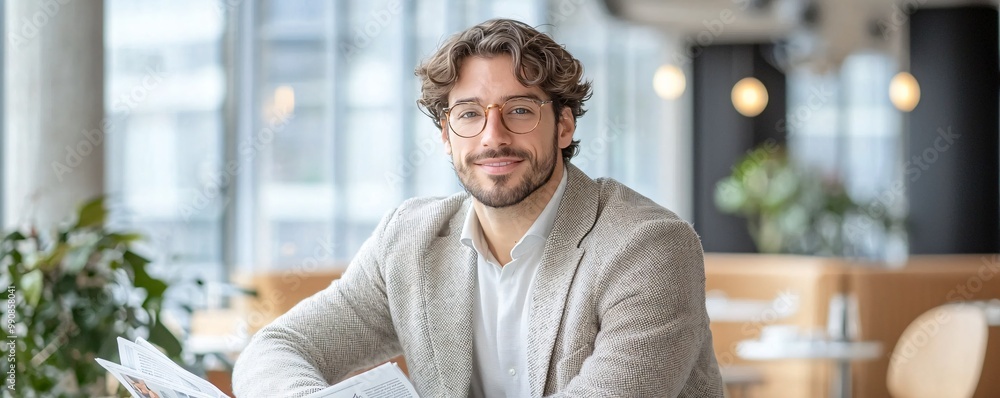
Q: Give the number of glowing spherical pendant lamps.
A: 3